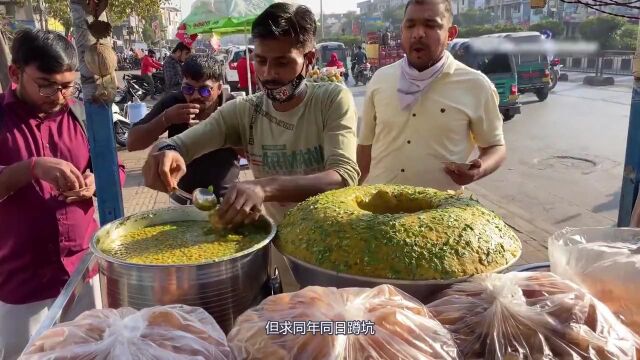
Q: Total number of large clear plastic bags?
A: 4